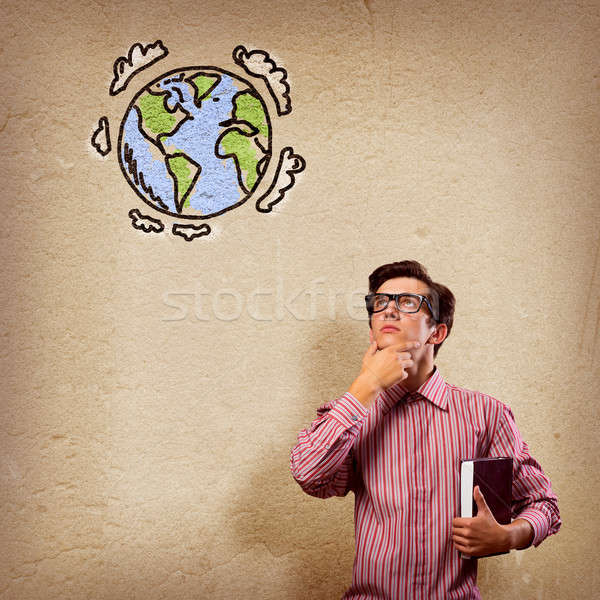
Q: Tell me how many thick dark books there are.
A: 1